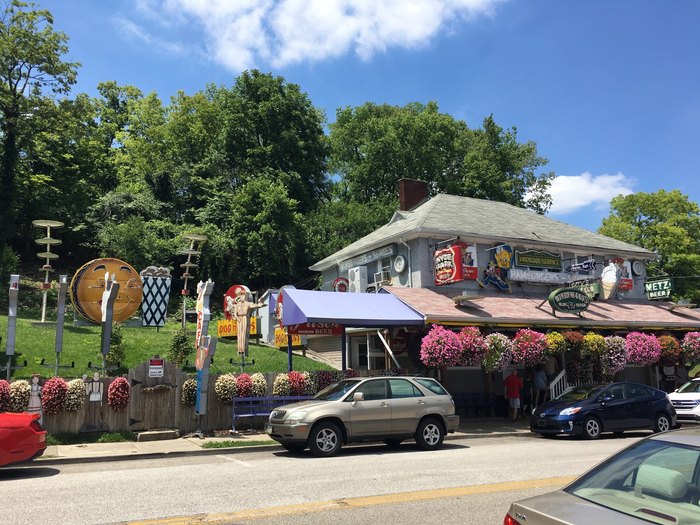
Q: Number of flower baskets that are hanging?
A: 11